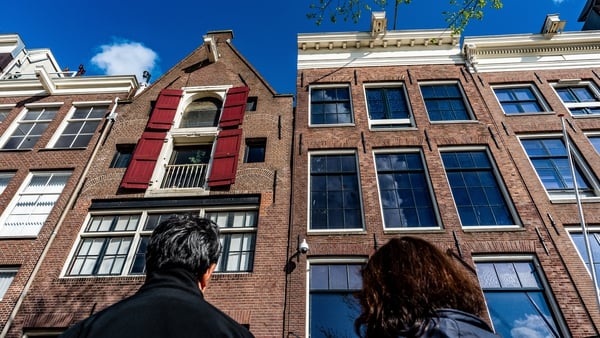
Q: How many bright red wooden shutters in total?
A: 4